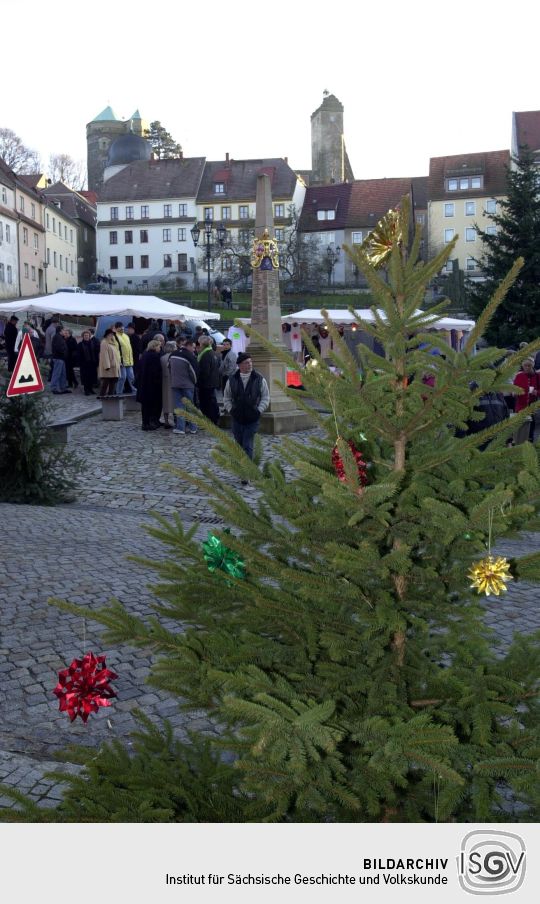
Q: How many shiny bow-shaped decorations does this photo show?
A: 5